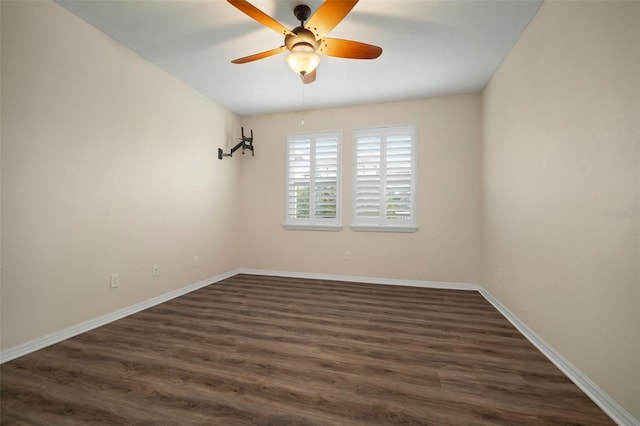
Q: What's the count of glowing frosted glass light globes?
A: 1